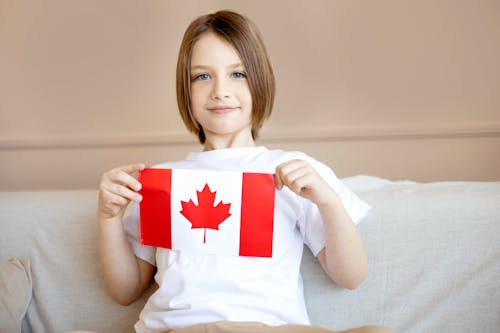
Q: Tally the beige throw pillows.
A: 1